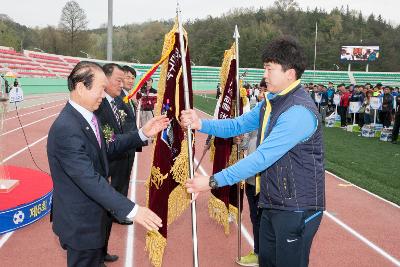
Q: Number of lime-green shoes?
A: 1